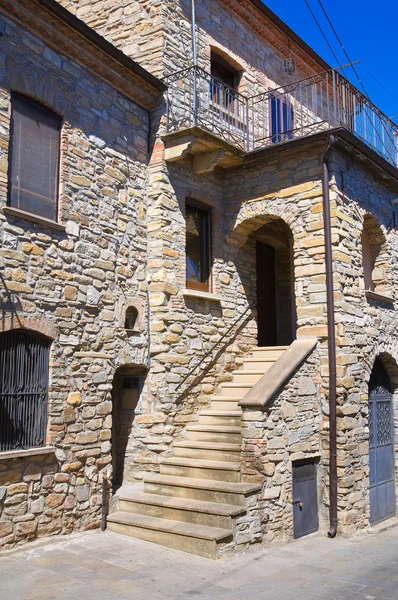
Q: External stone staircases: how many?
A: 1